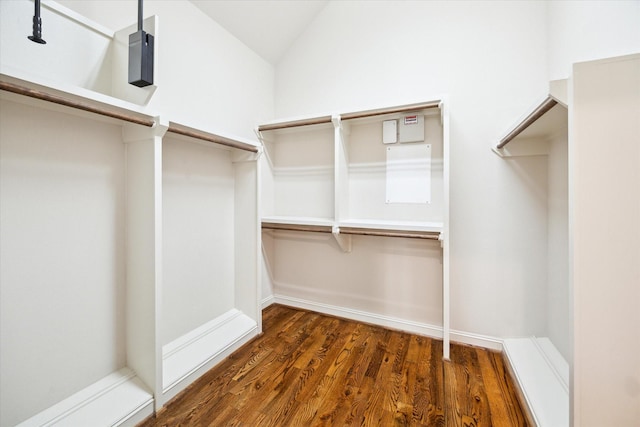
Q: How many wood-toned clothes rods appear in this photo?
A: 7